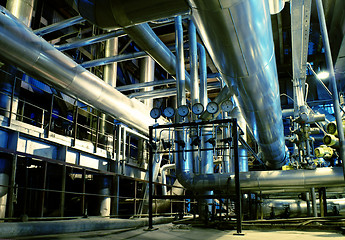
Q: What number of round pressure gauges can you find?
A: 6